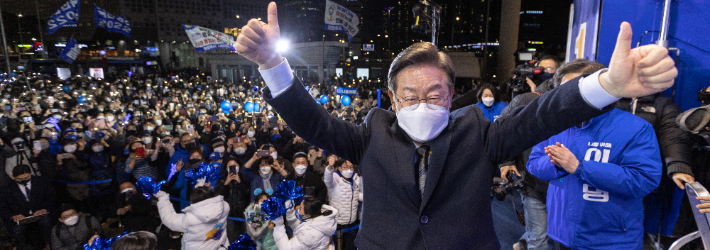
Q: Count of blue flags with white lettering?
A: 3